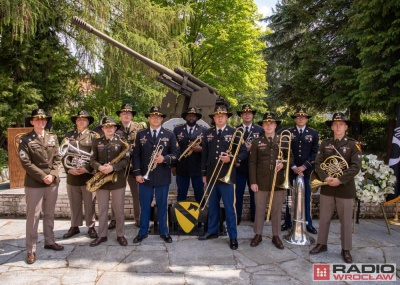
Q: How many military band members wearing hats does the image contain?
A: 11